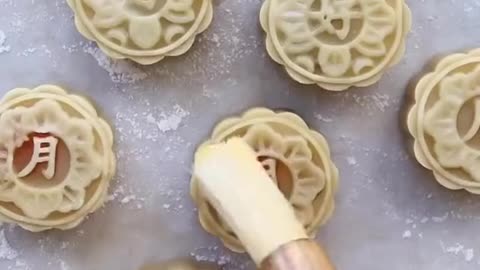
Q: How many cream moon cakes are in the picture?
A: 5